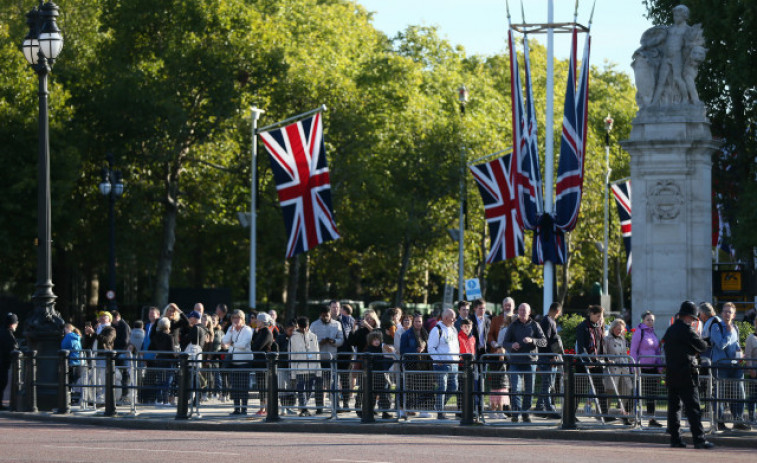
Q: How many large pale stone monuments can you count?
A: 1